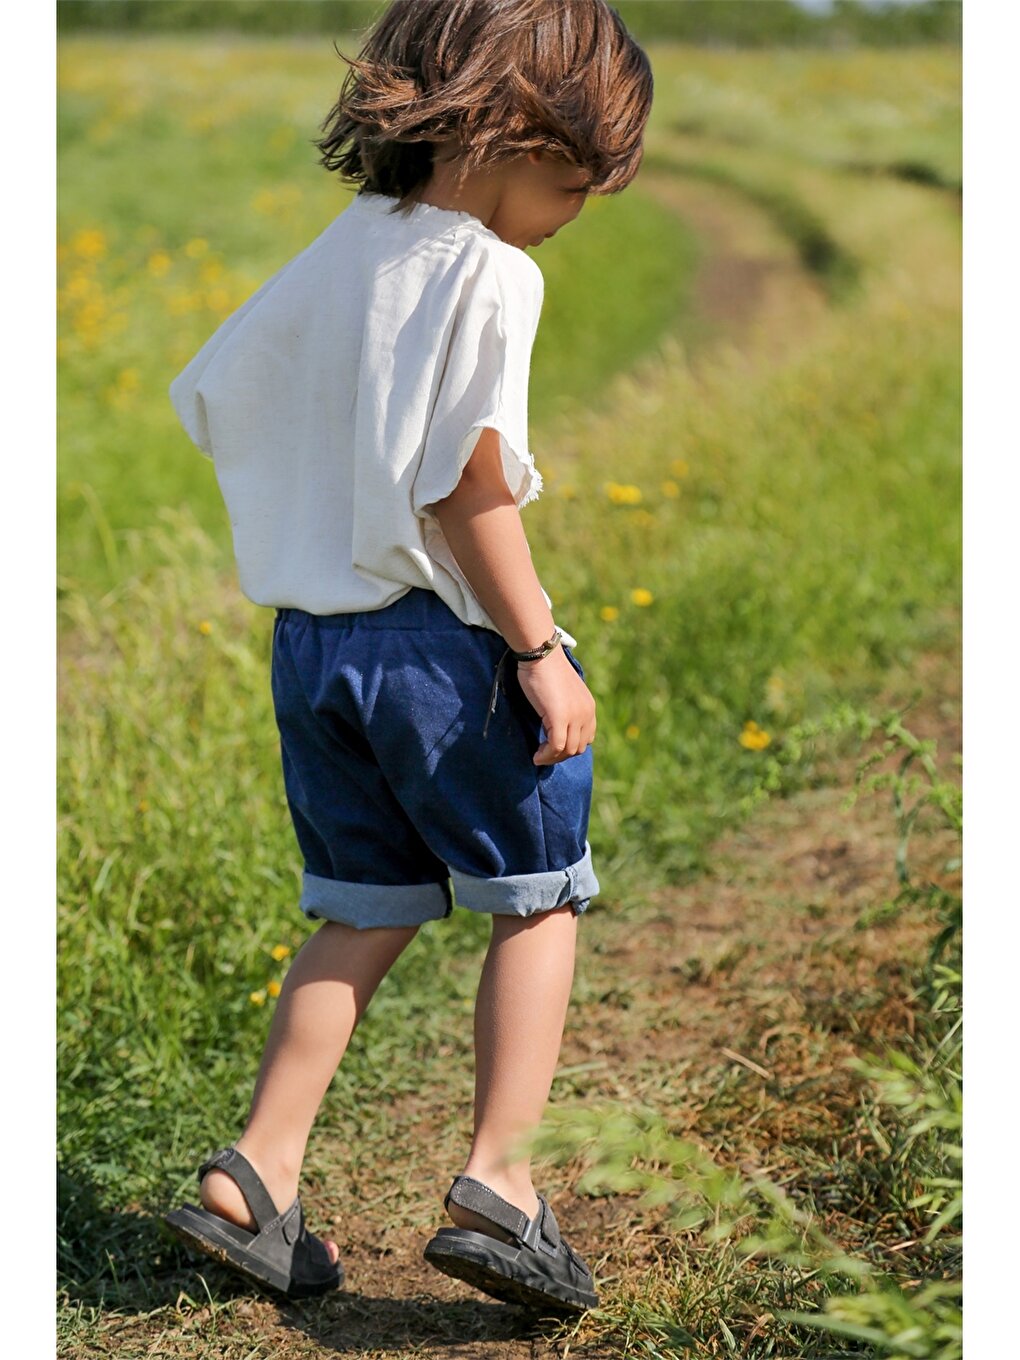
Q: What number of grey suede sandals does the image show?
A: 2